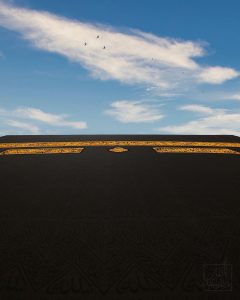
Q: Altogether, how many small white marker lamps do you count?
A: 0